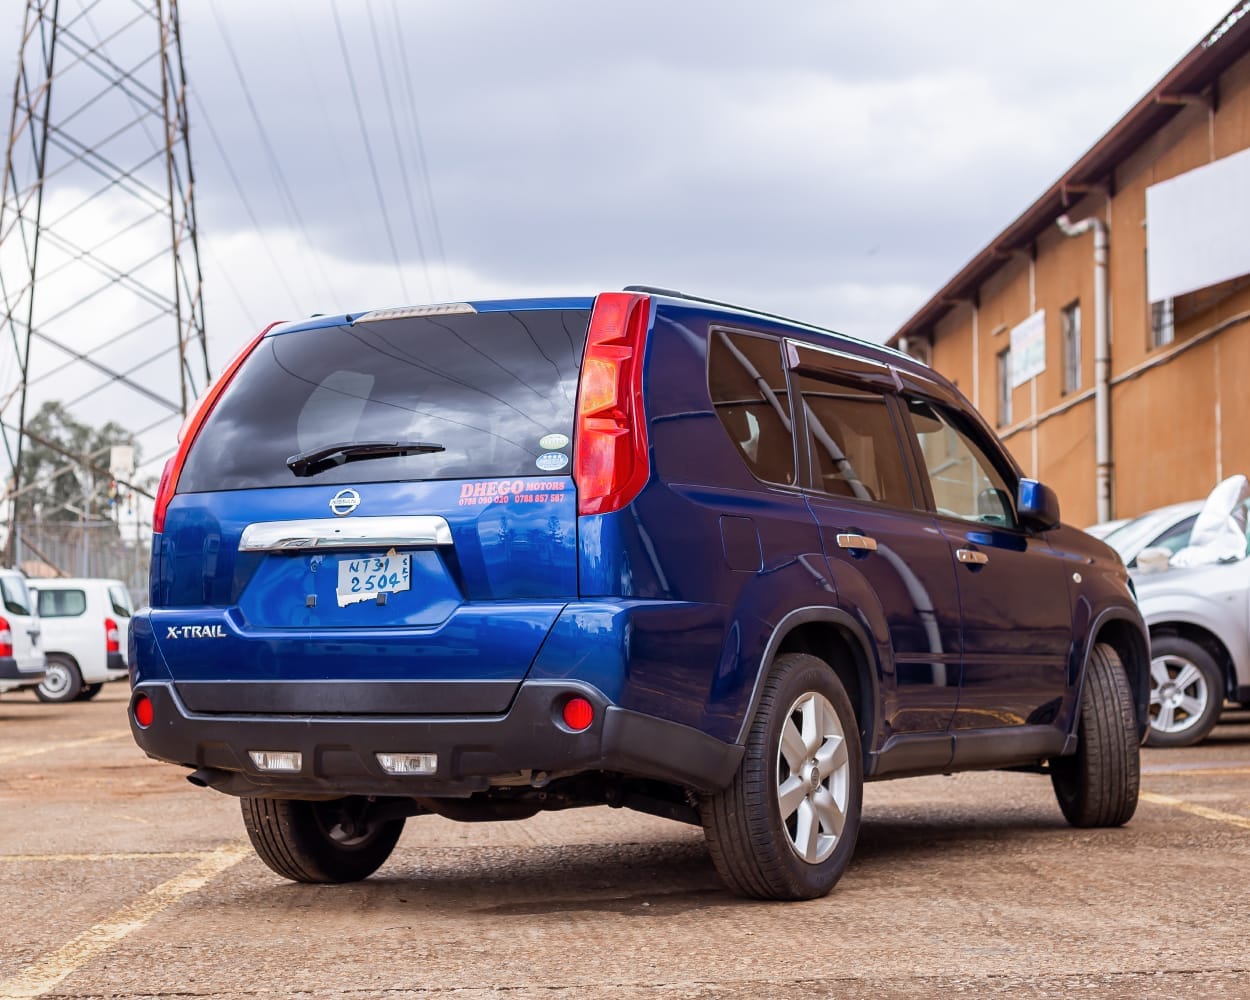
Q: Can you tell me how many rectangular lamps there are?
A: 2